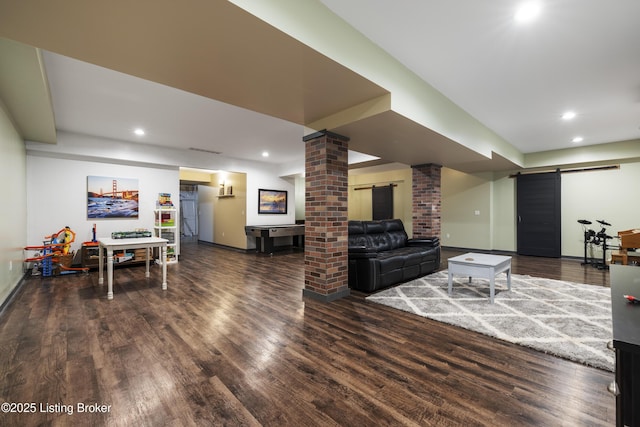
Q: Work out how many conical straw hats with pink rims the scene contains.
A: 0